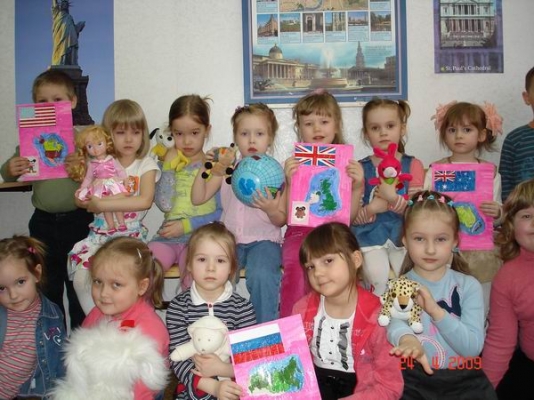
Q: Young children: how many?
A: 14